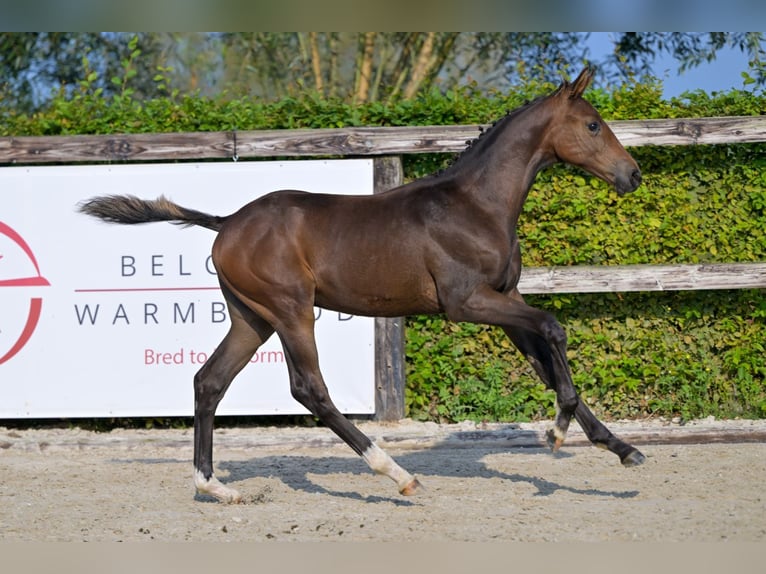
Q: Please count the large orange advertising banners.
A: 0